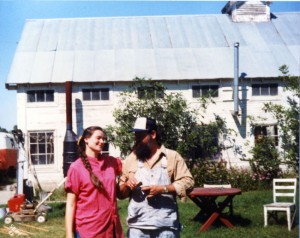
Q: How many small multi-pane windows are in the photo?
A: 5